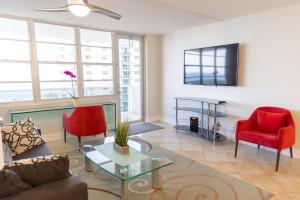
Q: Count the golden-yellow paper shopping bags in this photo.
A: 0